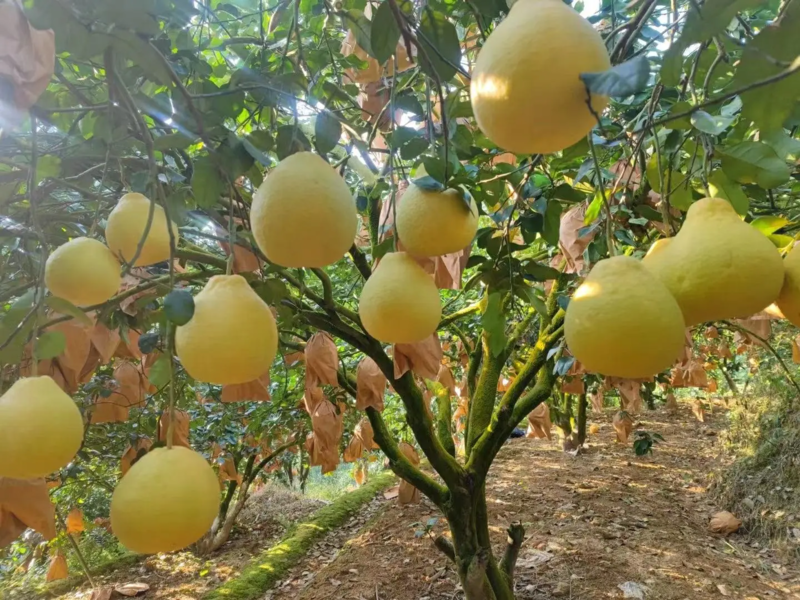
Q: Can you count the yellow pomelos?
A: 13